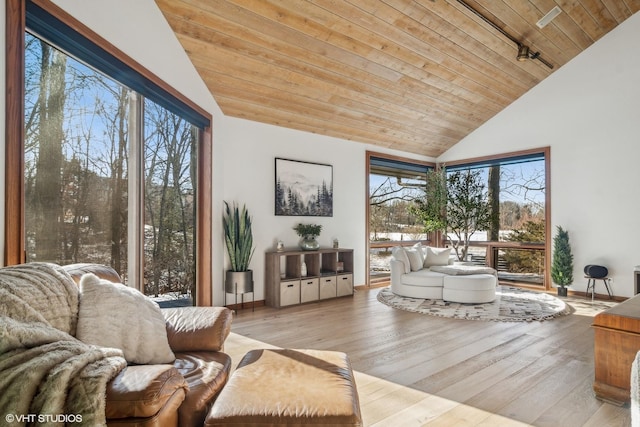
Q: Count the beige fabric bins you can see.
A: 4